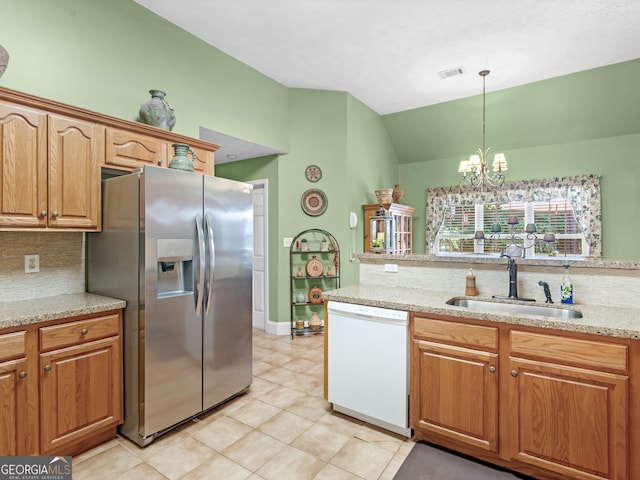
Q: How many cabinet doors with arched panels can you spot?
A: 4